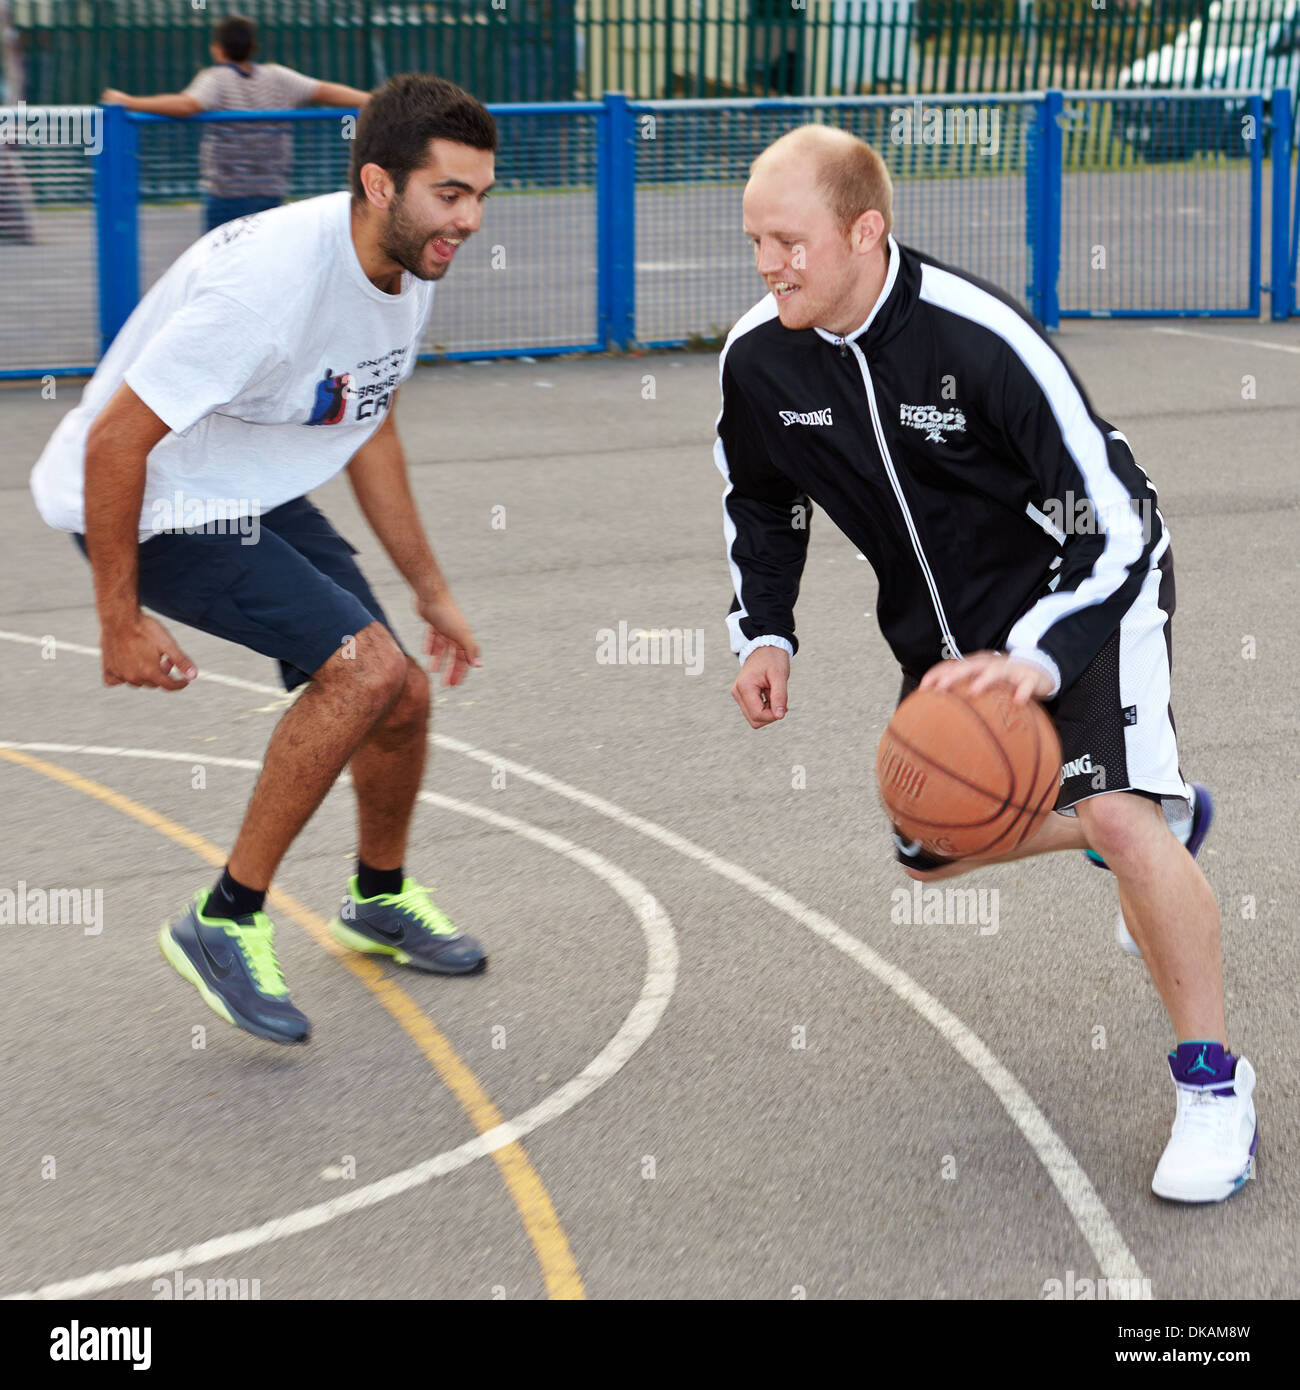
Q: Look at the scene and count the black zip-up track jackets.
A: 1